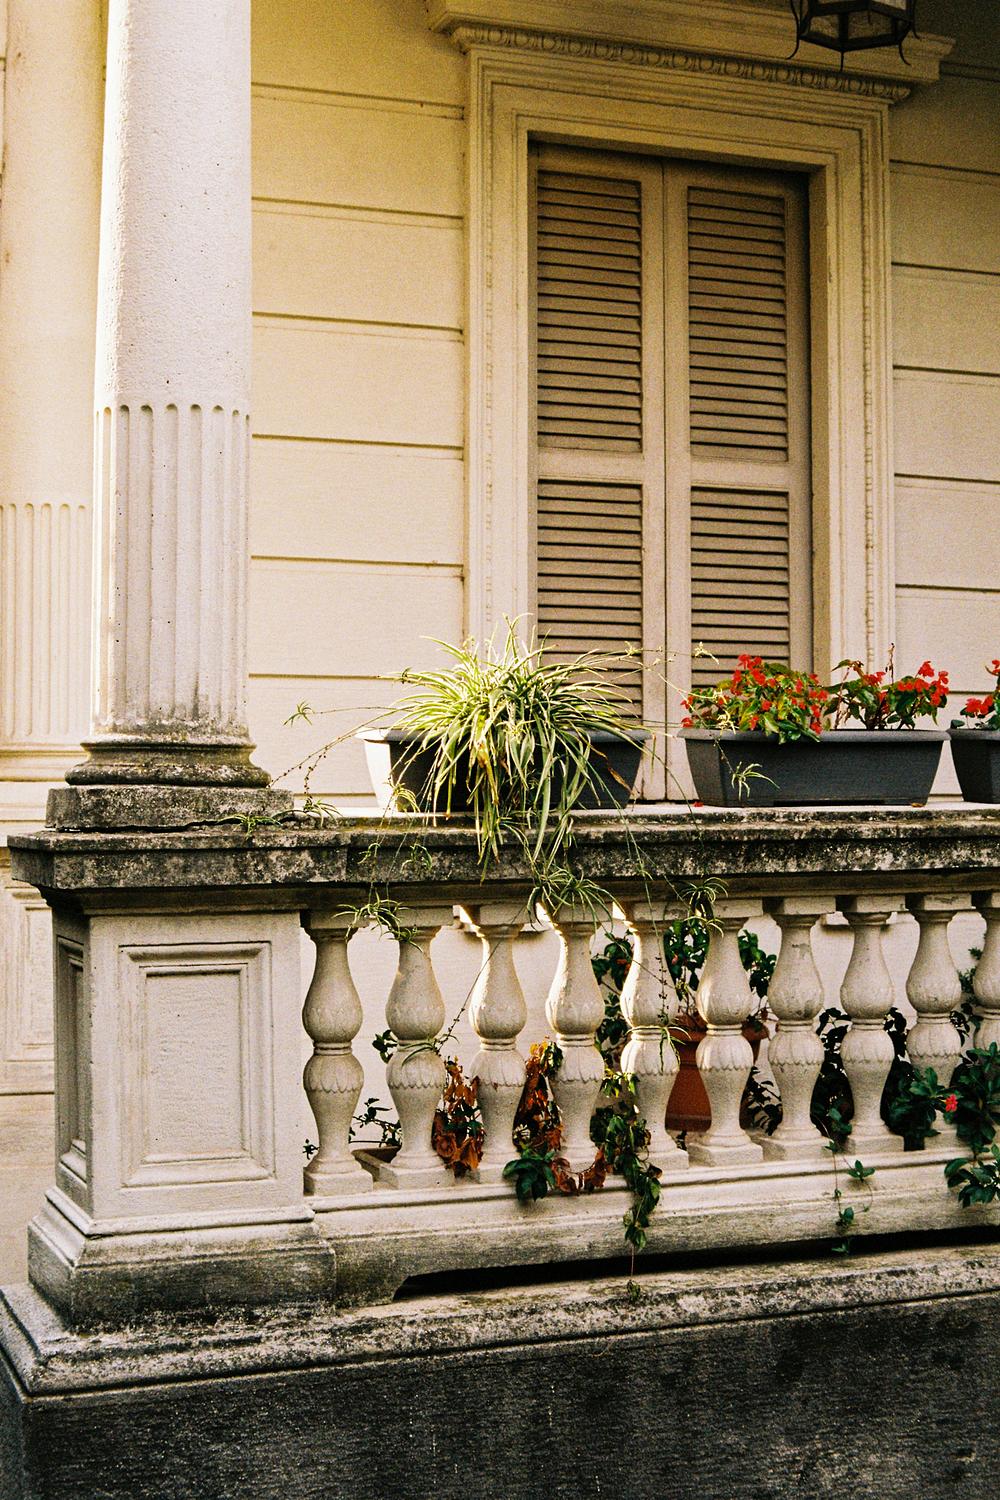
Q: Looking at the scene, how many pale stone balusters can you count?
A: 10